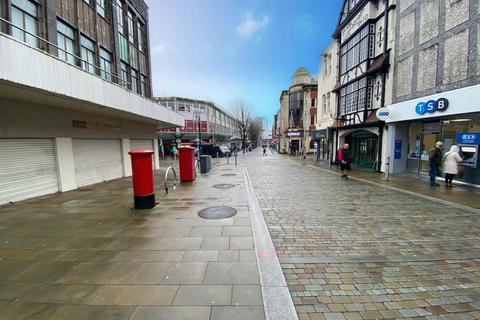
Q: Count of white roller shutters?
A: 3